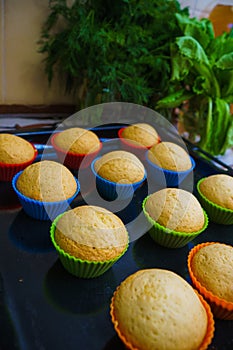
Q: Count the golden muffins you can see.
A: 11